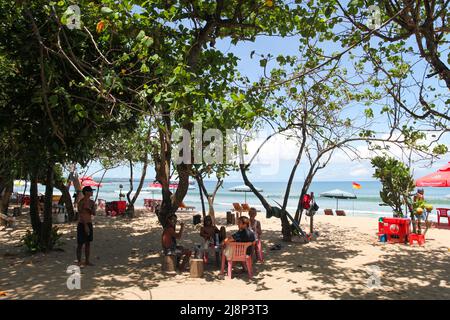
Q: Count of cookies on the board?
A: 0